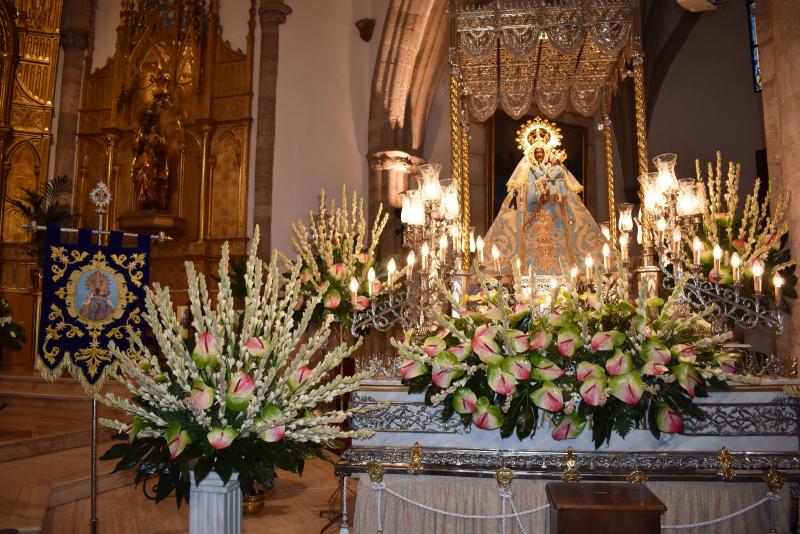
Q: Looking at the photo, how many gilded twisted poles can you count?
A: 4